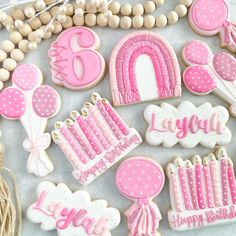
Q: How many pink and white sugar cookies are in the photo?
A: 10